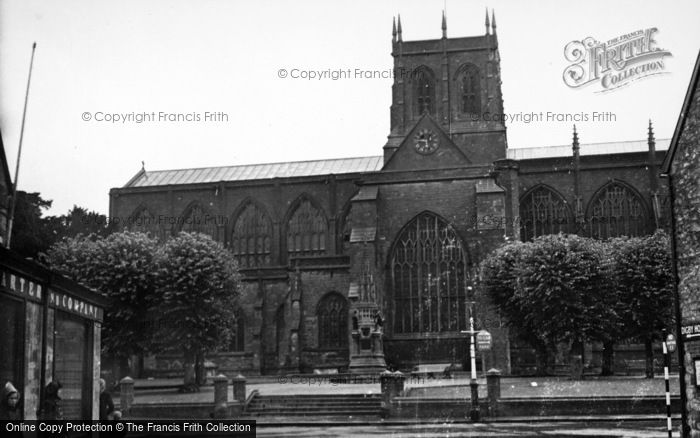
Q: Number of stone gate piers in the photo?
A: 6